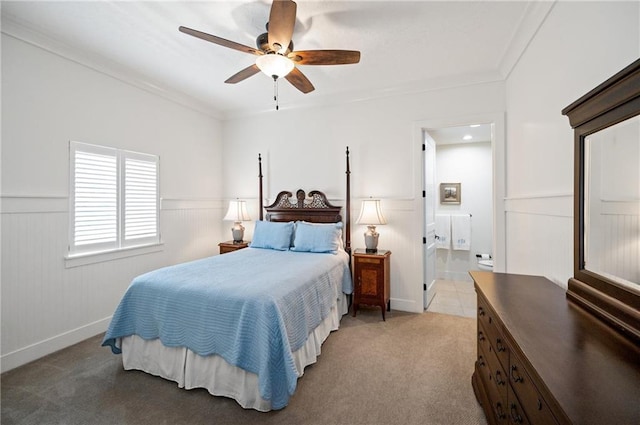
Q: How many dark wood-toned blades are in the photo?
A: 5